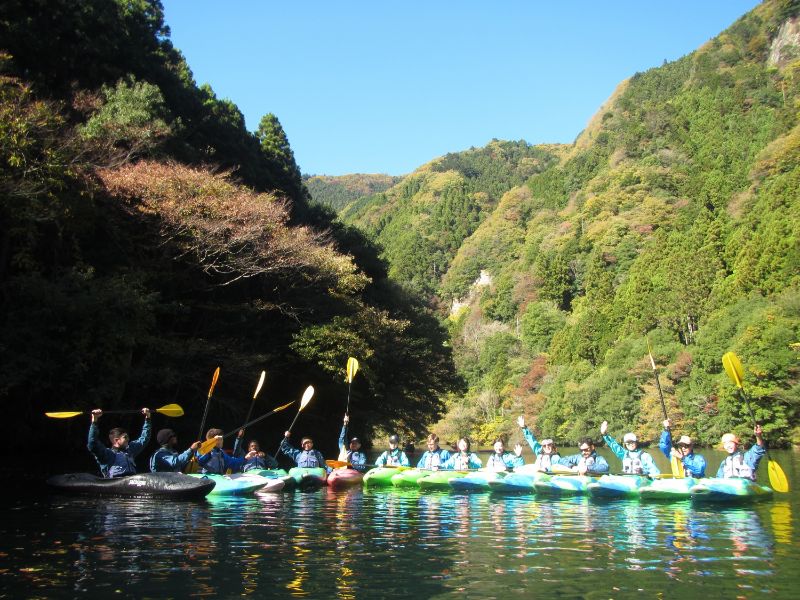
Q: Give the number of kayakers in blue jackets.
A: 15